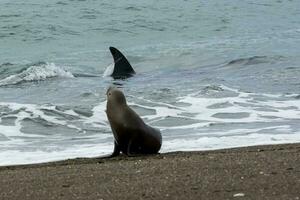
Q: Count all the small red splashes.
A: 0